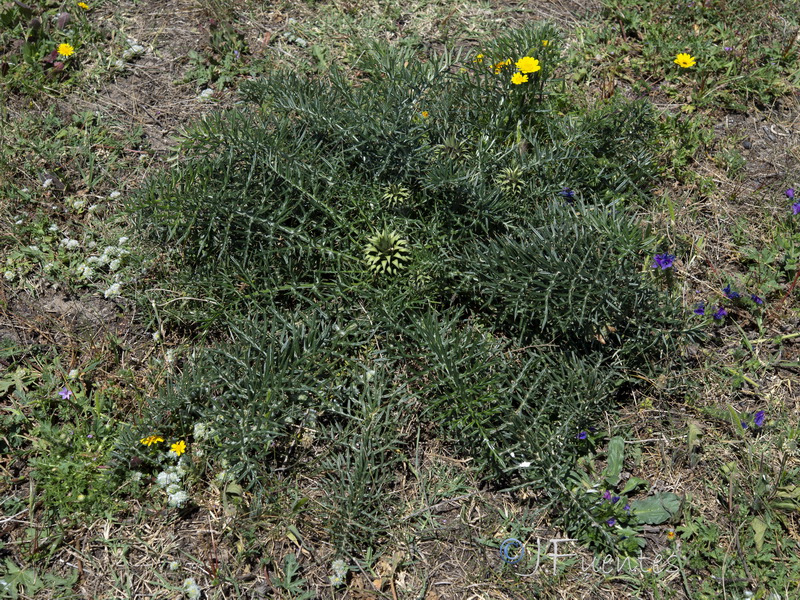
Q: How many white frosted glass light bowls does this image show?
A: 0